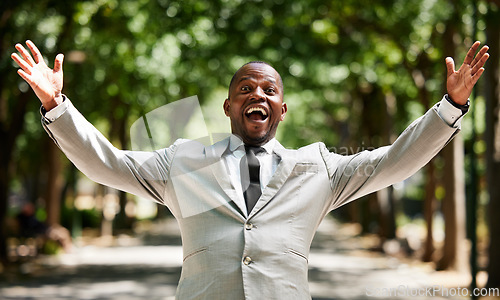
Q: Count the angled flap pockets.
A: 2